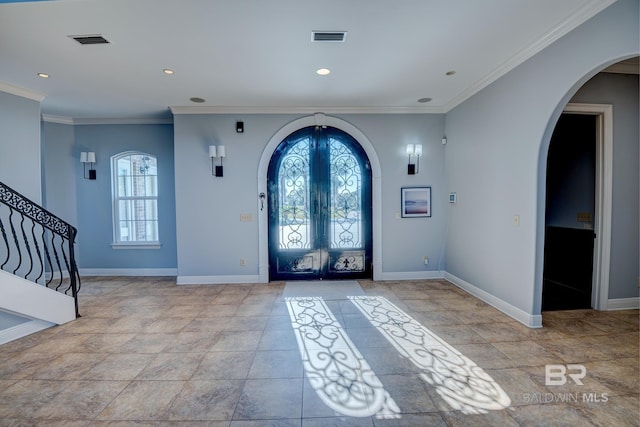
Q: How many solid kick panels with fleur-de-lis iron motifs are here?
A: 2